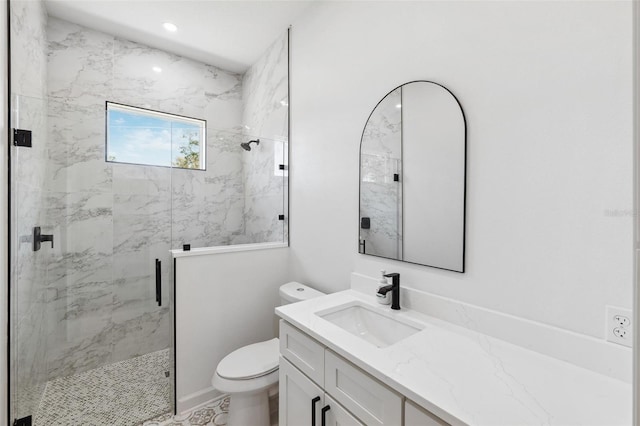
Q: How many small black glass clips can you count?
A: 3